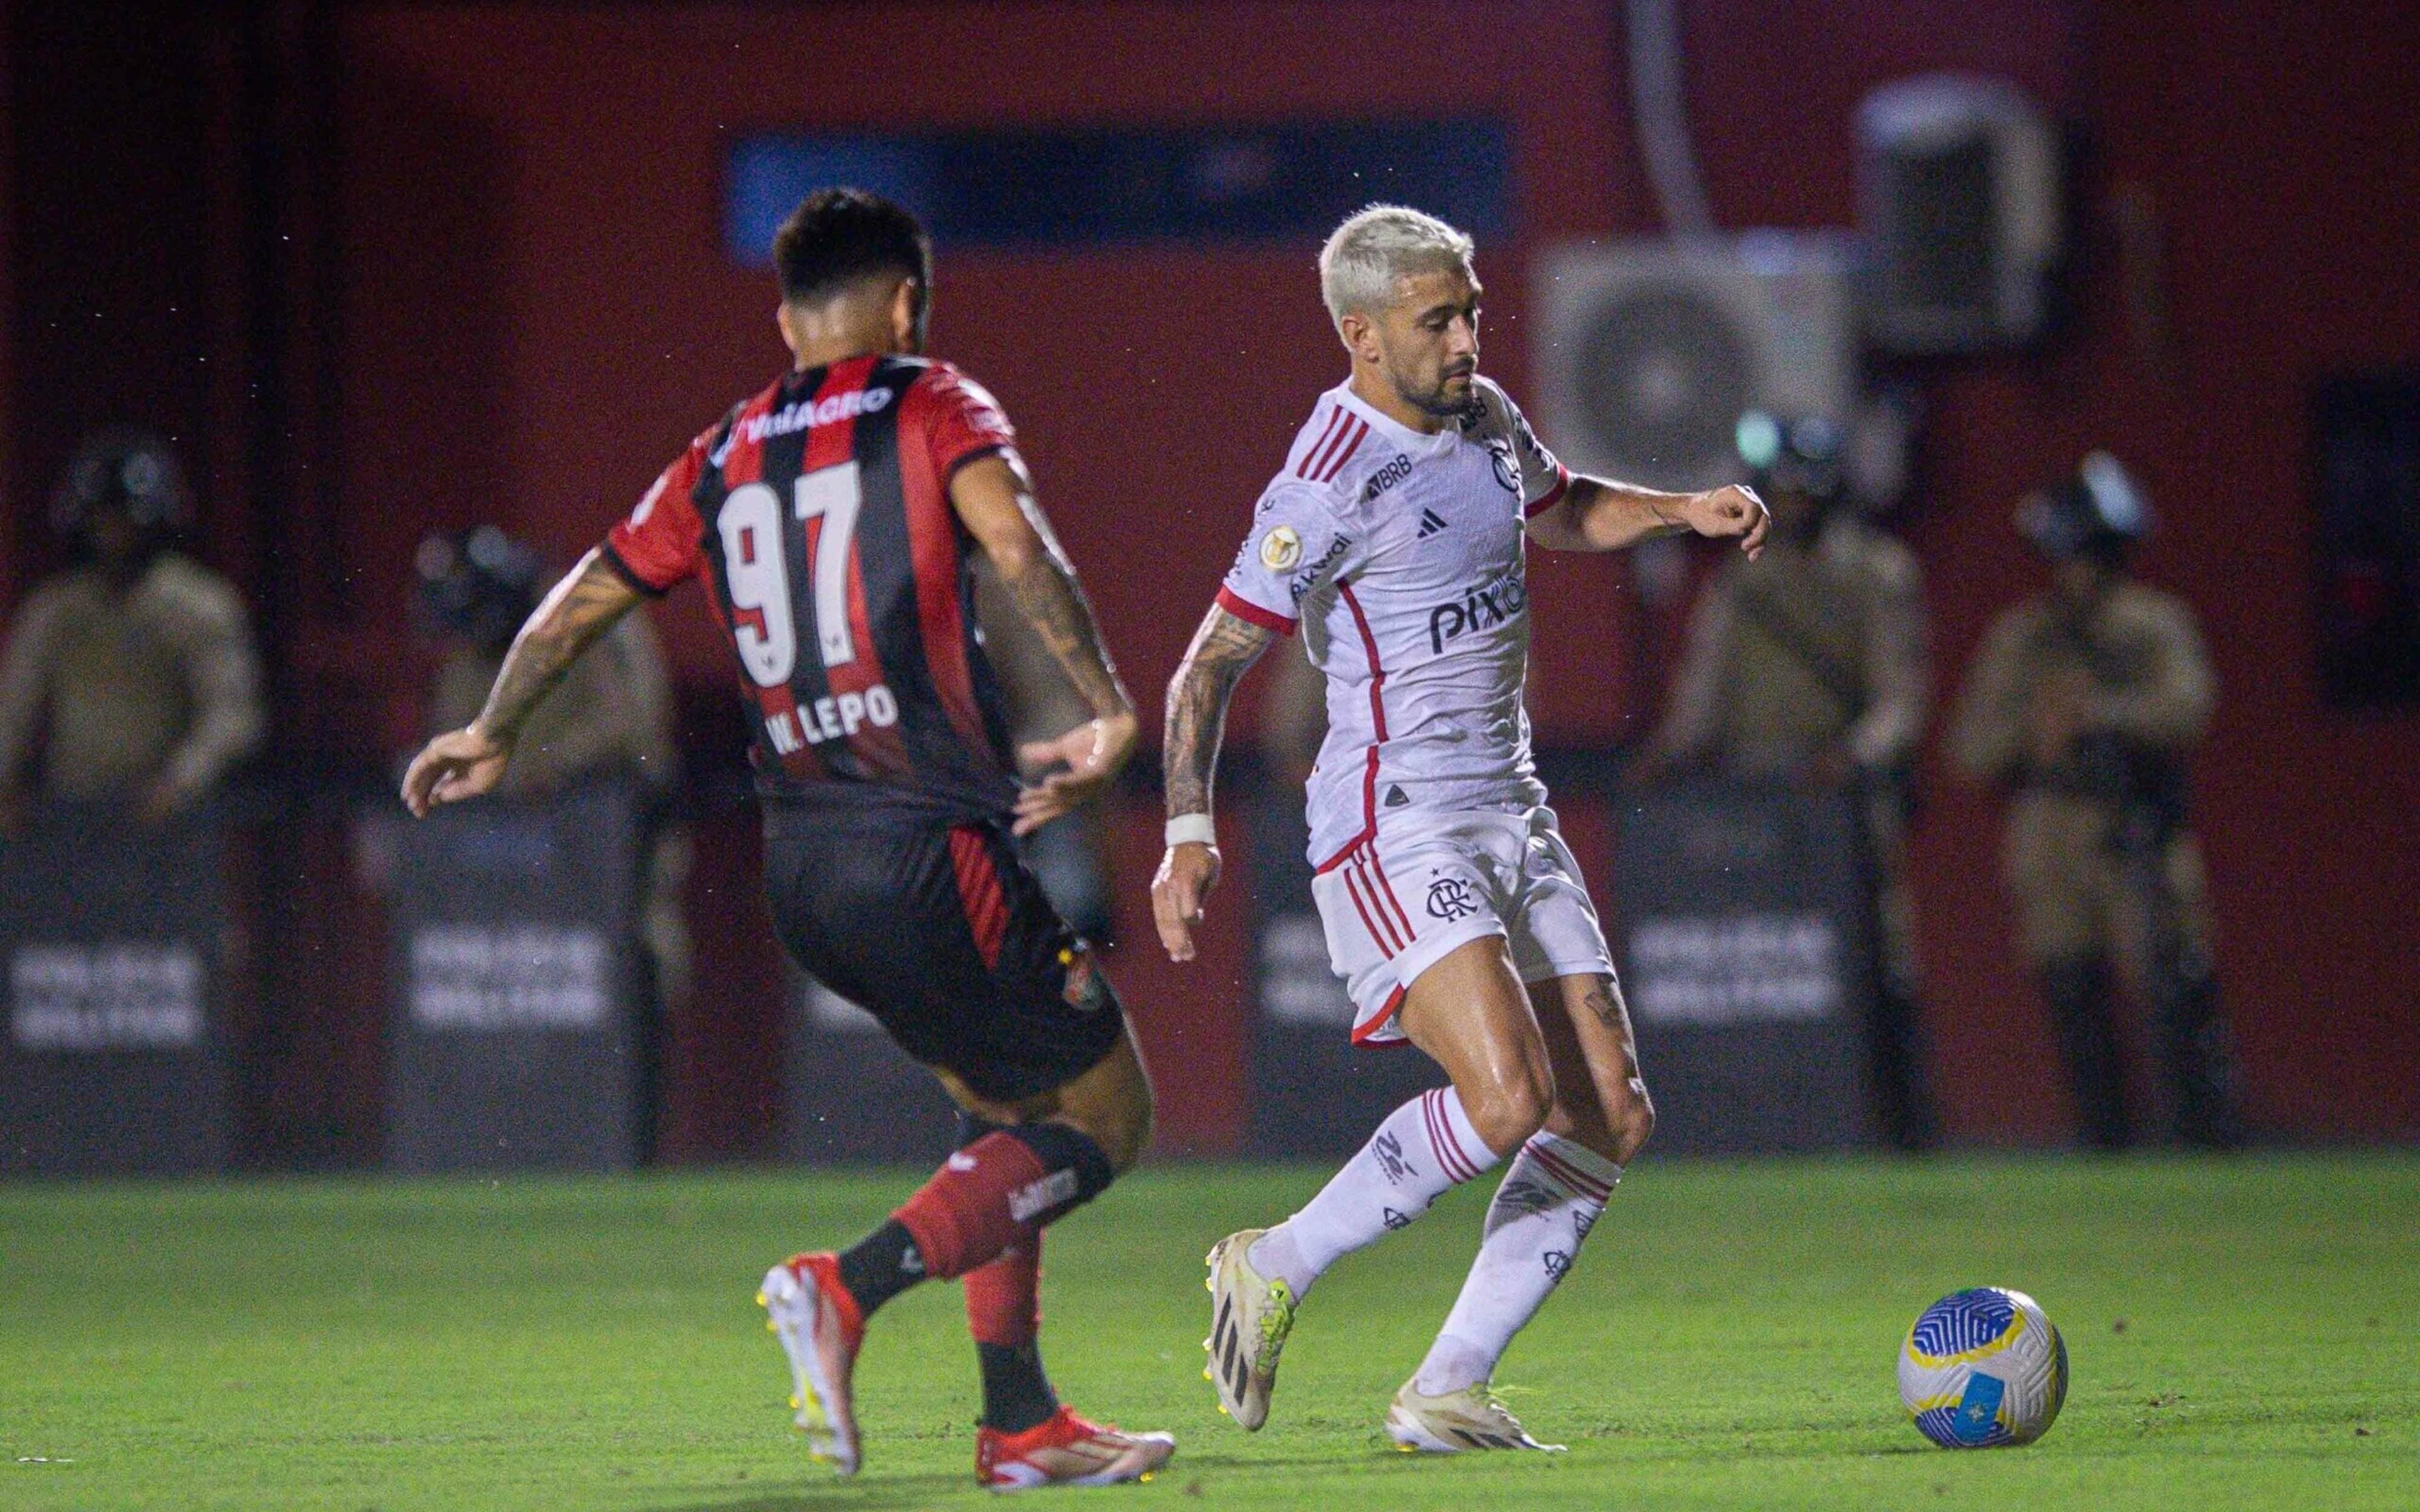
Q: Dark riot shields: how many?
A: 5